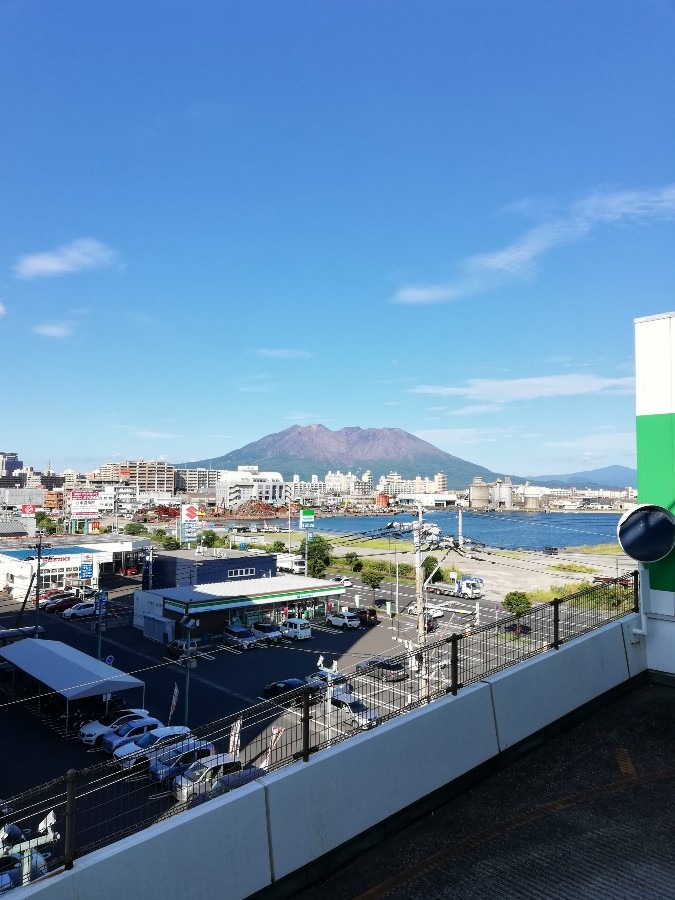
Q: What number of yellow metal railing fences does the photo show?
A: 0